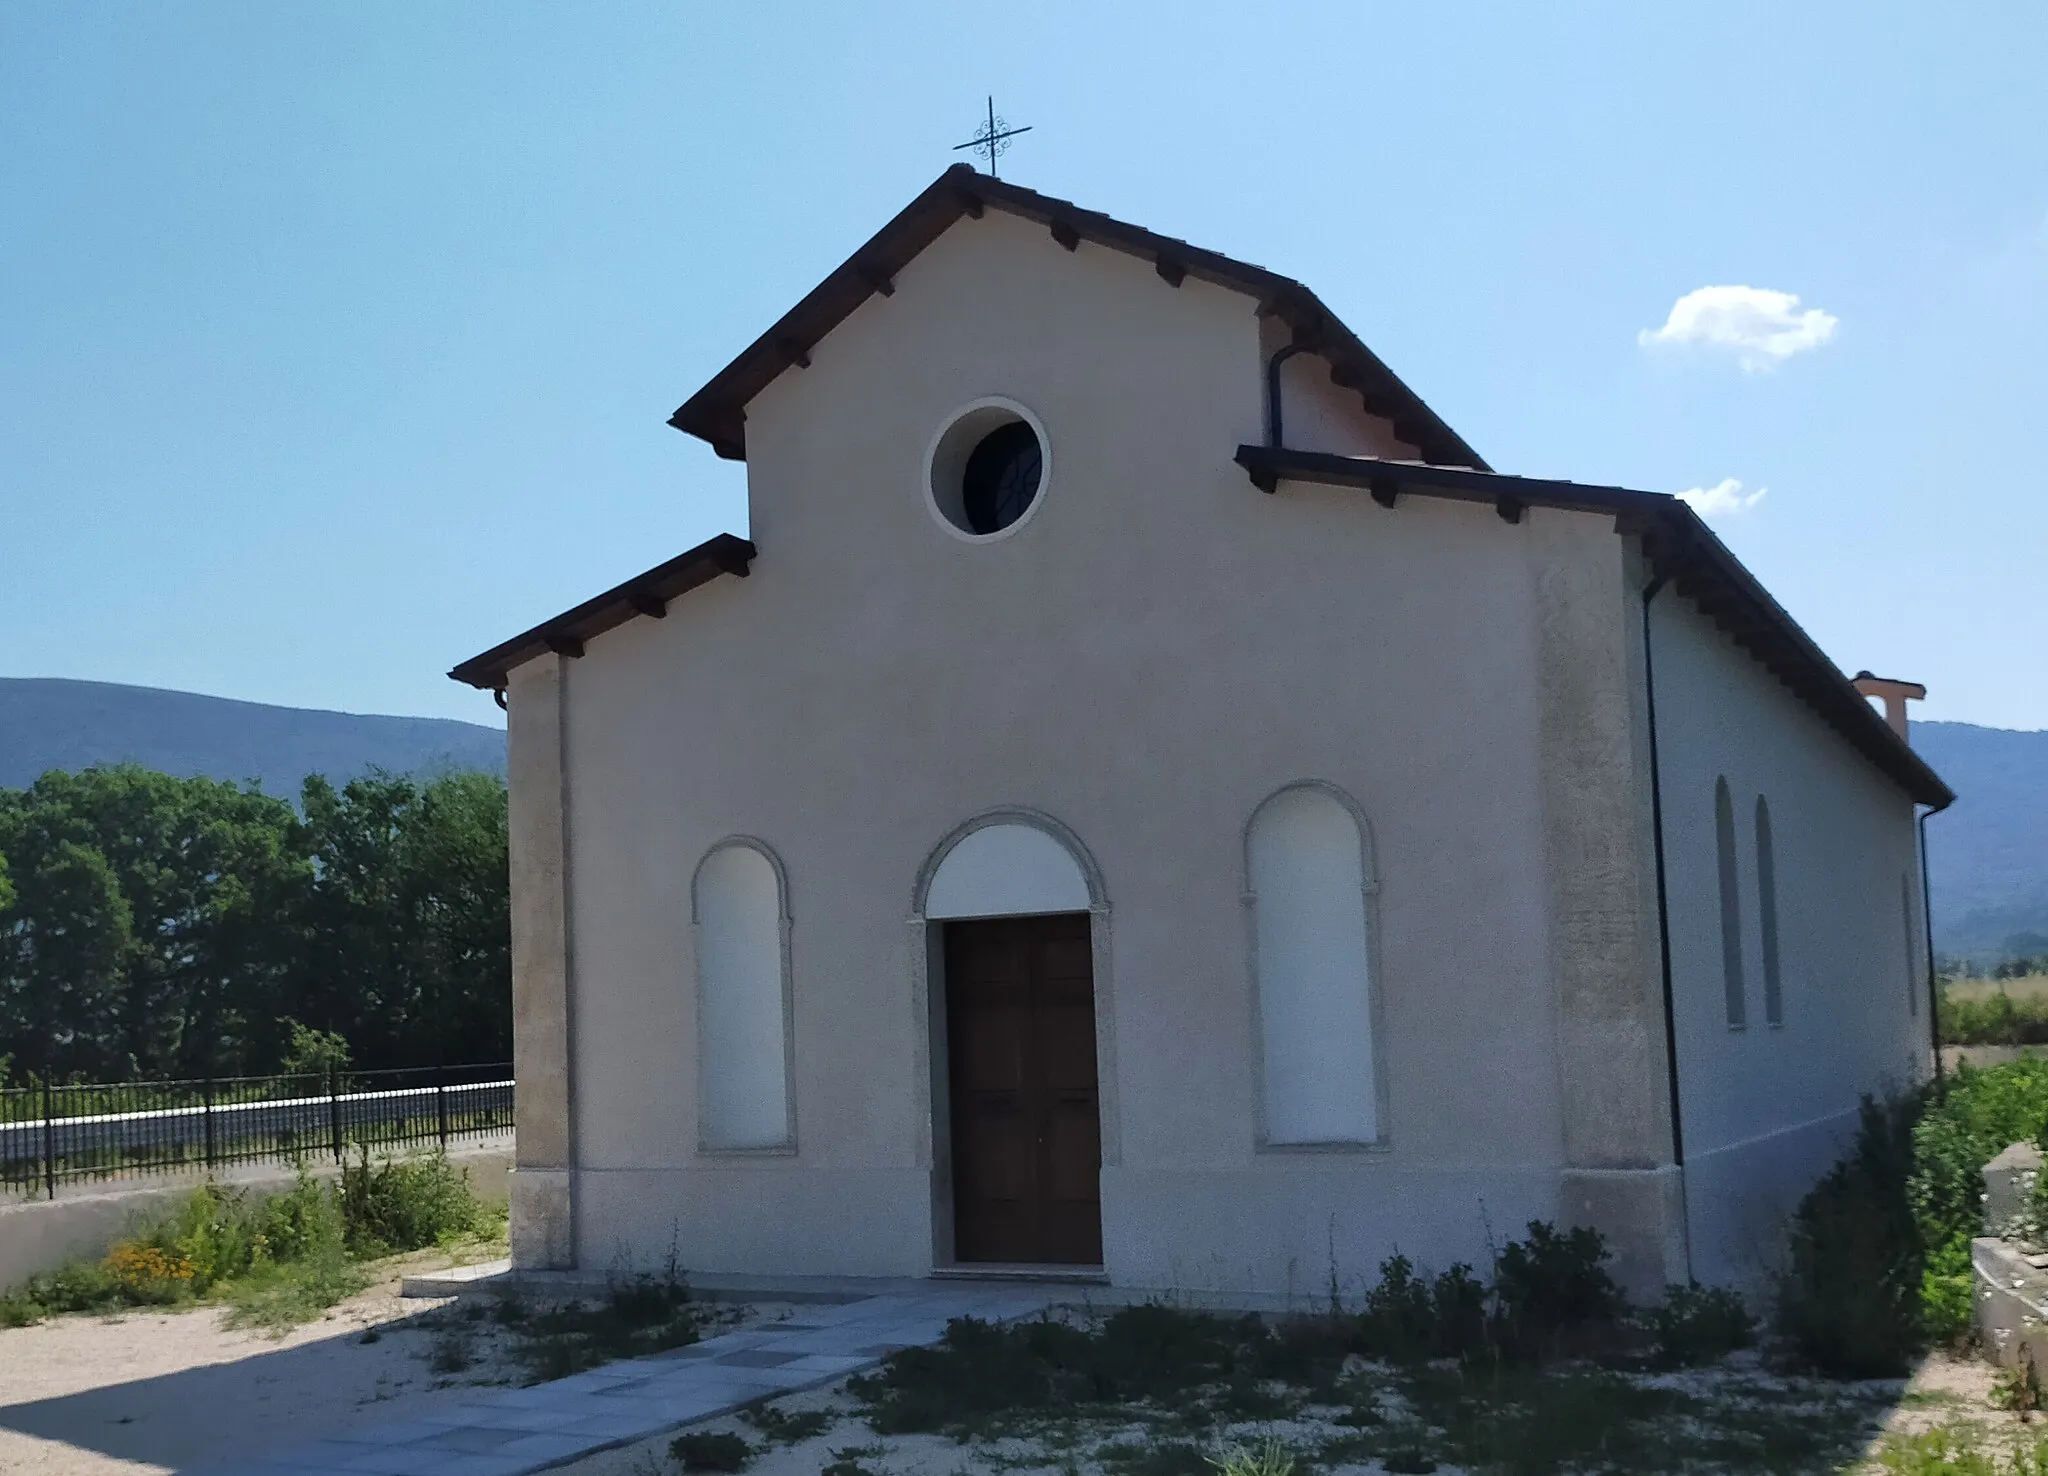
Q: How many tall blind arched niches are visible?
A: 2